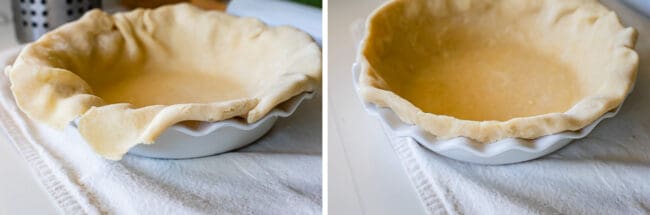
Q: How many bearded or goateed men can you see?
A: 0